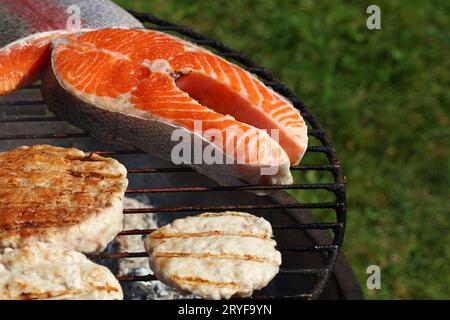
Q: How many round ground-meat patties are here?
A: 3